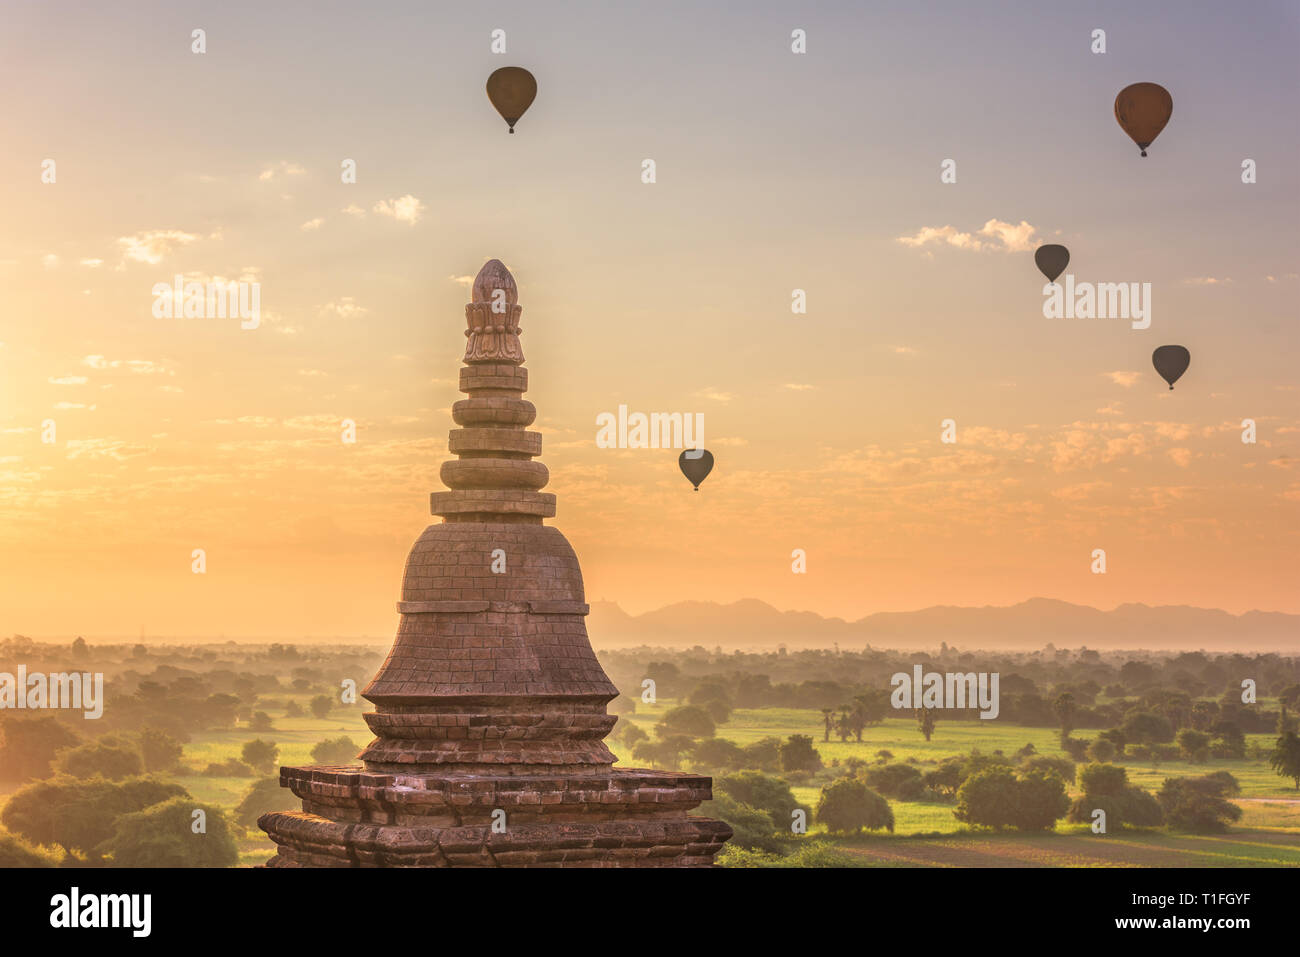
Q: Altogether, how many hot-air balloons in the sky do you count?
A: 5